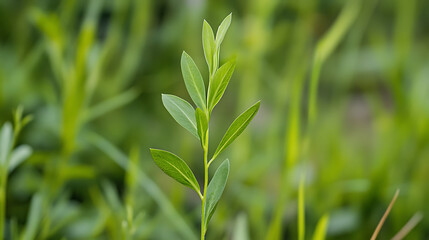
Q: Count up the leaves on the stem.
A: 9